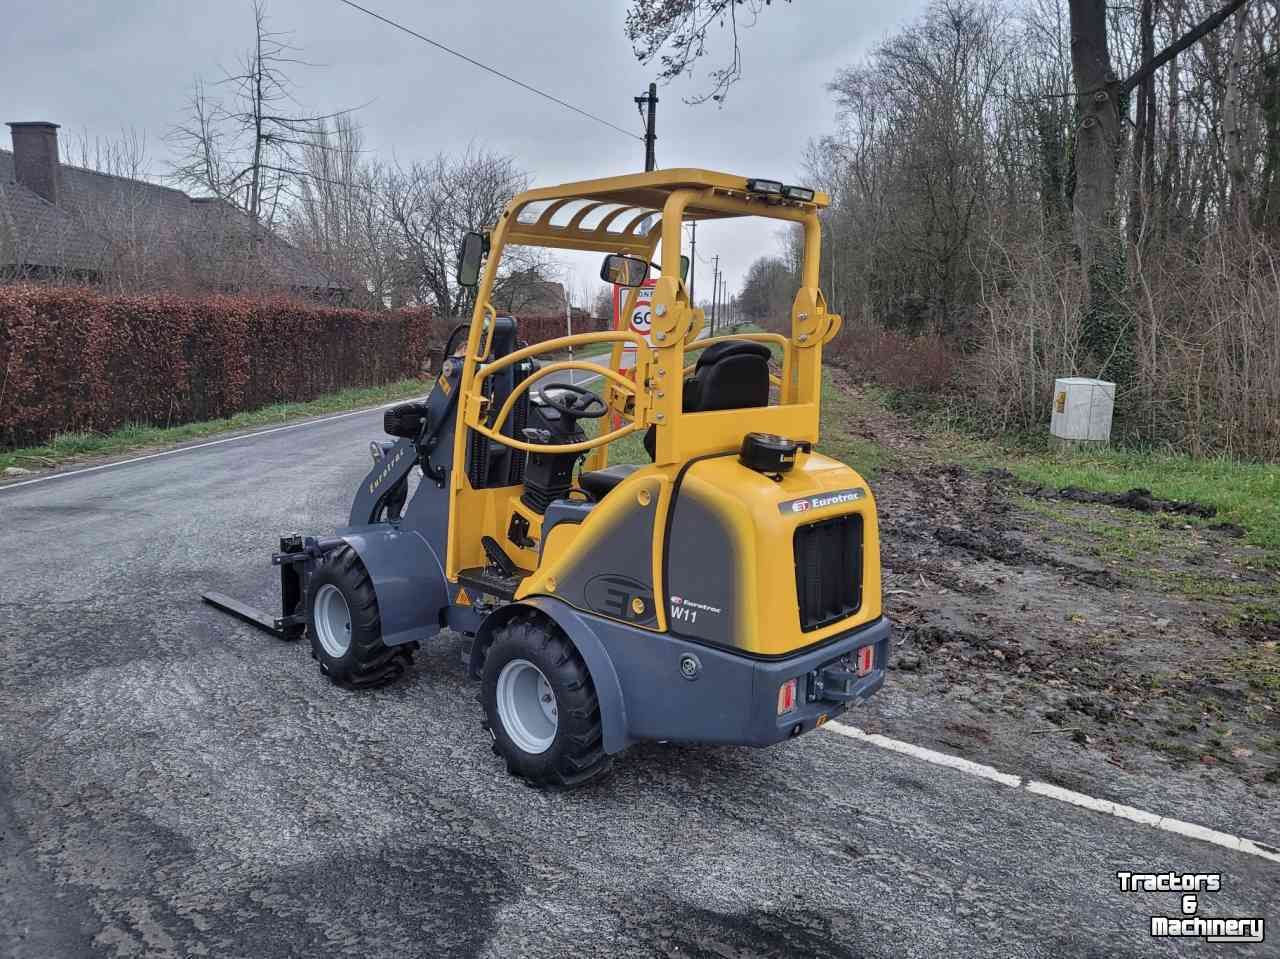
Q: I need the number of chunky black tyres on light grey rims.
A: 2